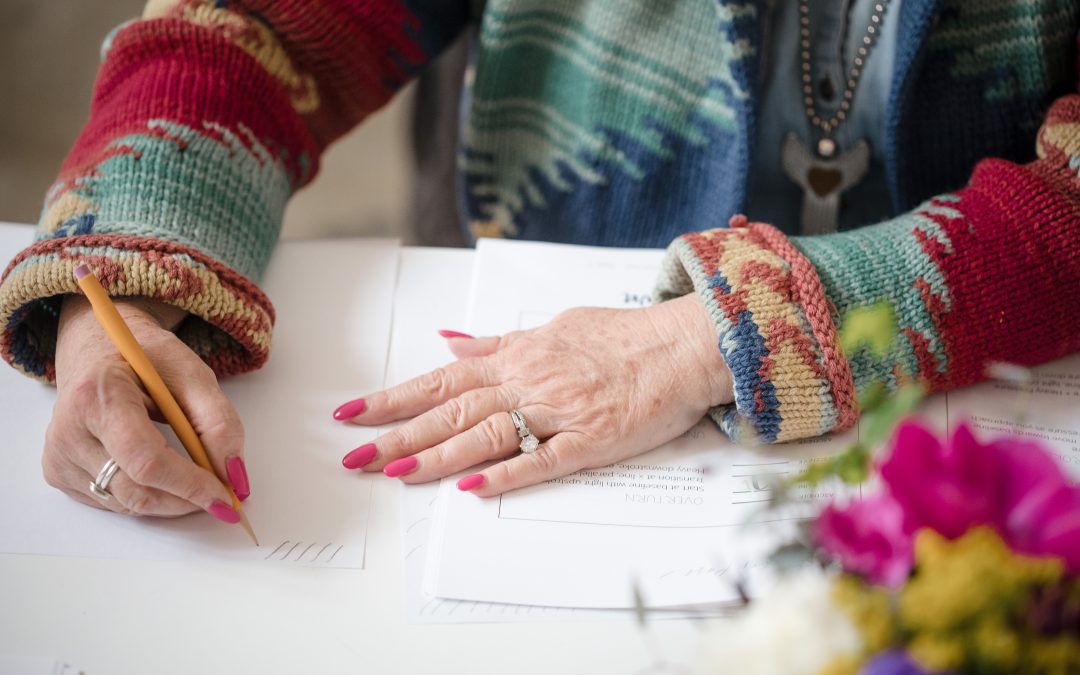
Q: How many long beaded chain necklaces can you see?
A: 1